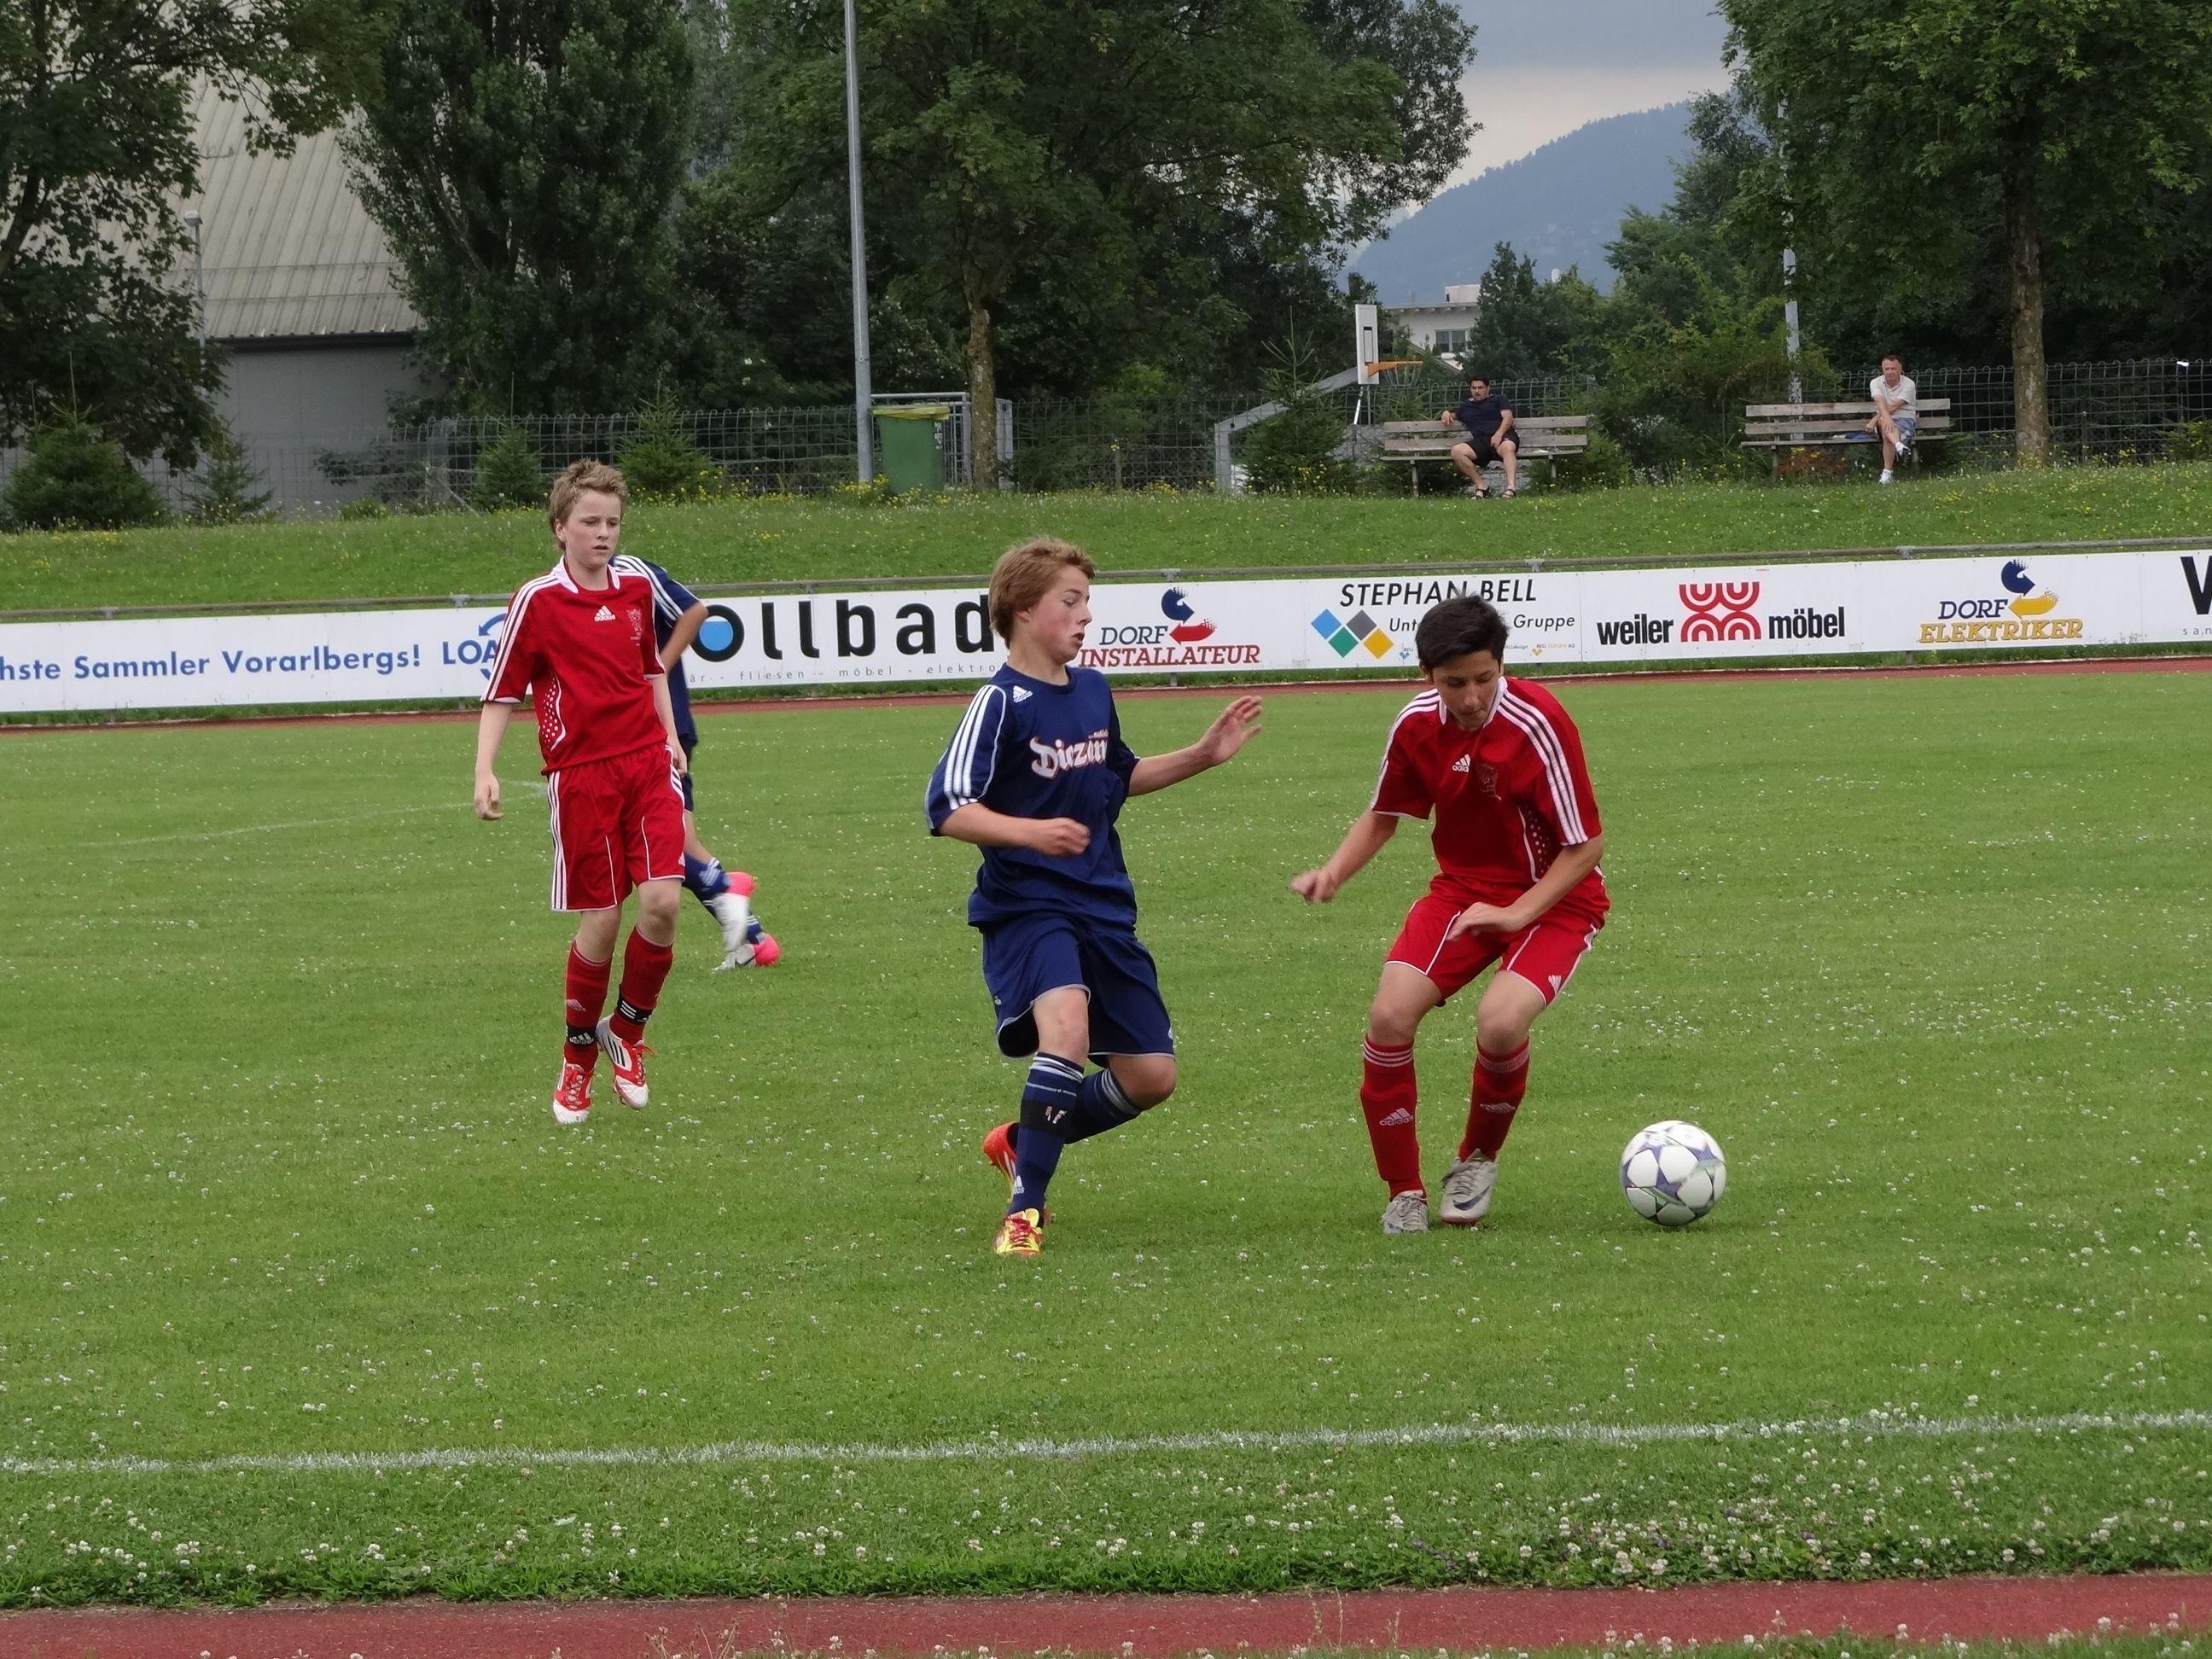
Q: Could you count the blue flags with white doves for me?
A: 0